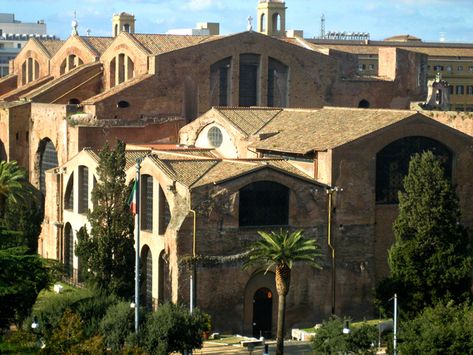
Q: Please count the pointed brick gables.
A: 9